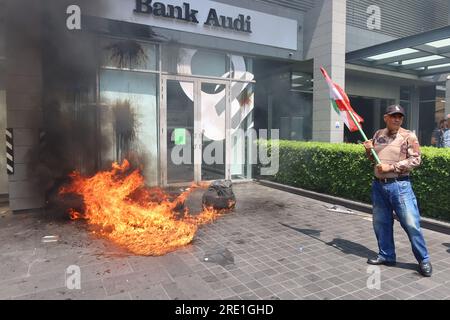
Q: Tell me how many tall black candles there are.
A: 0